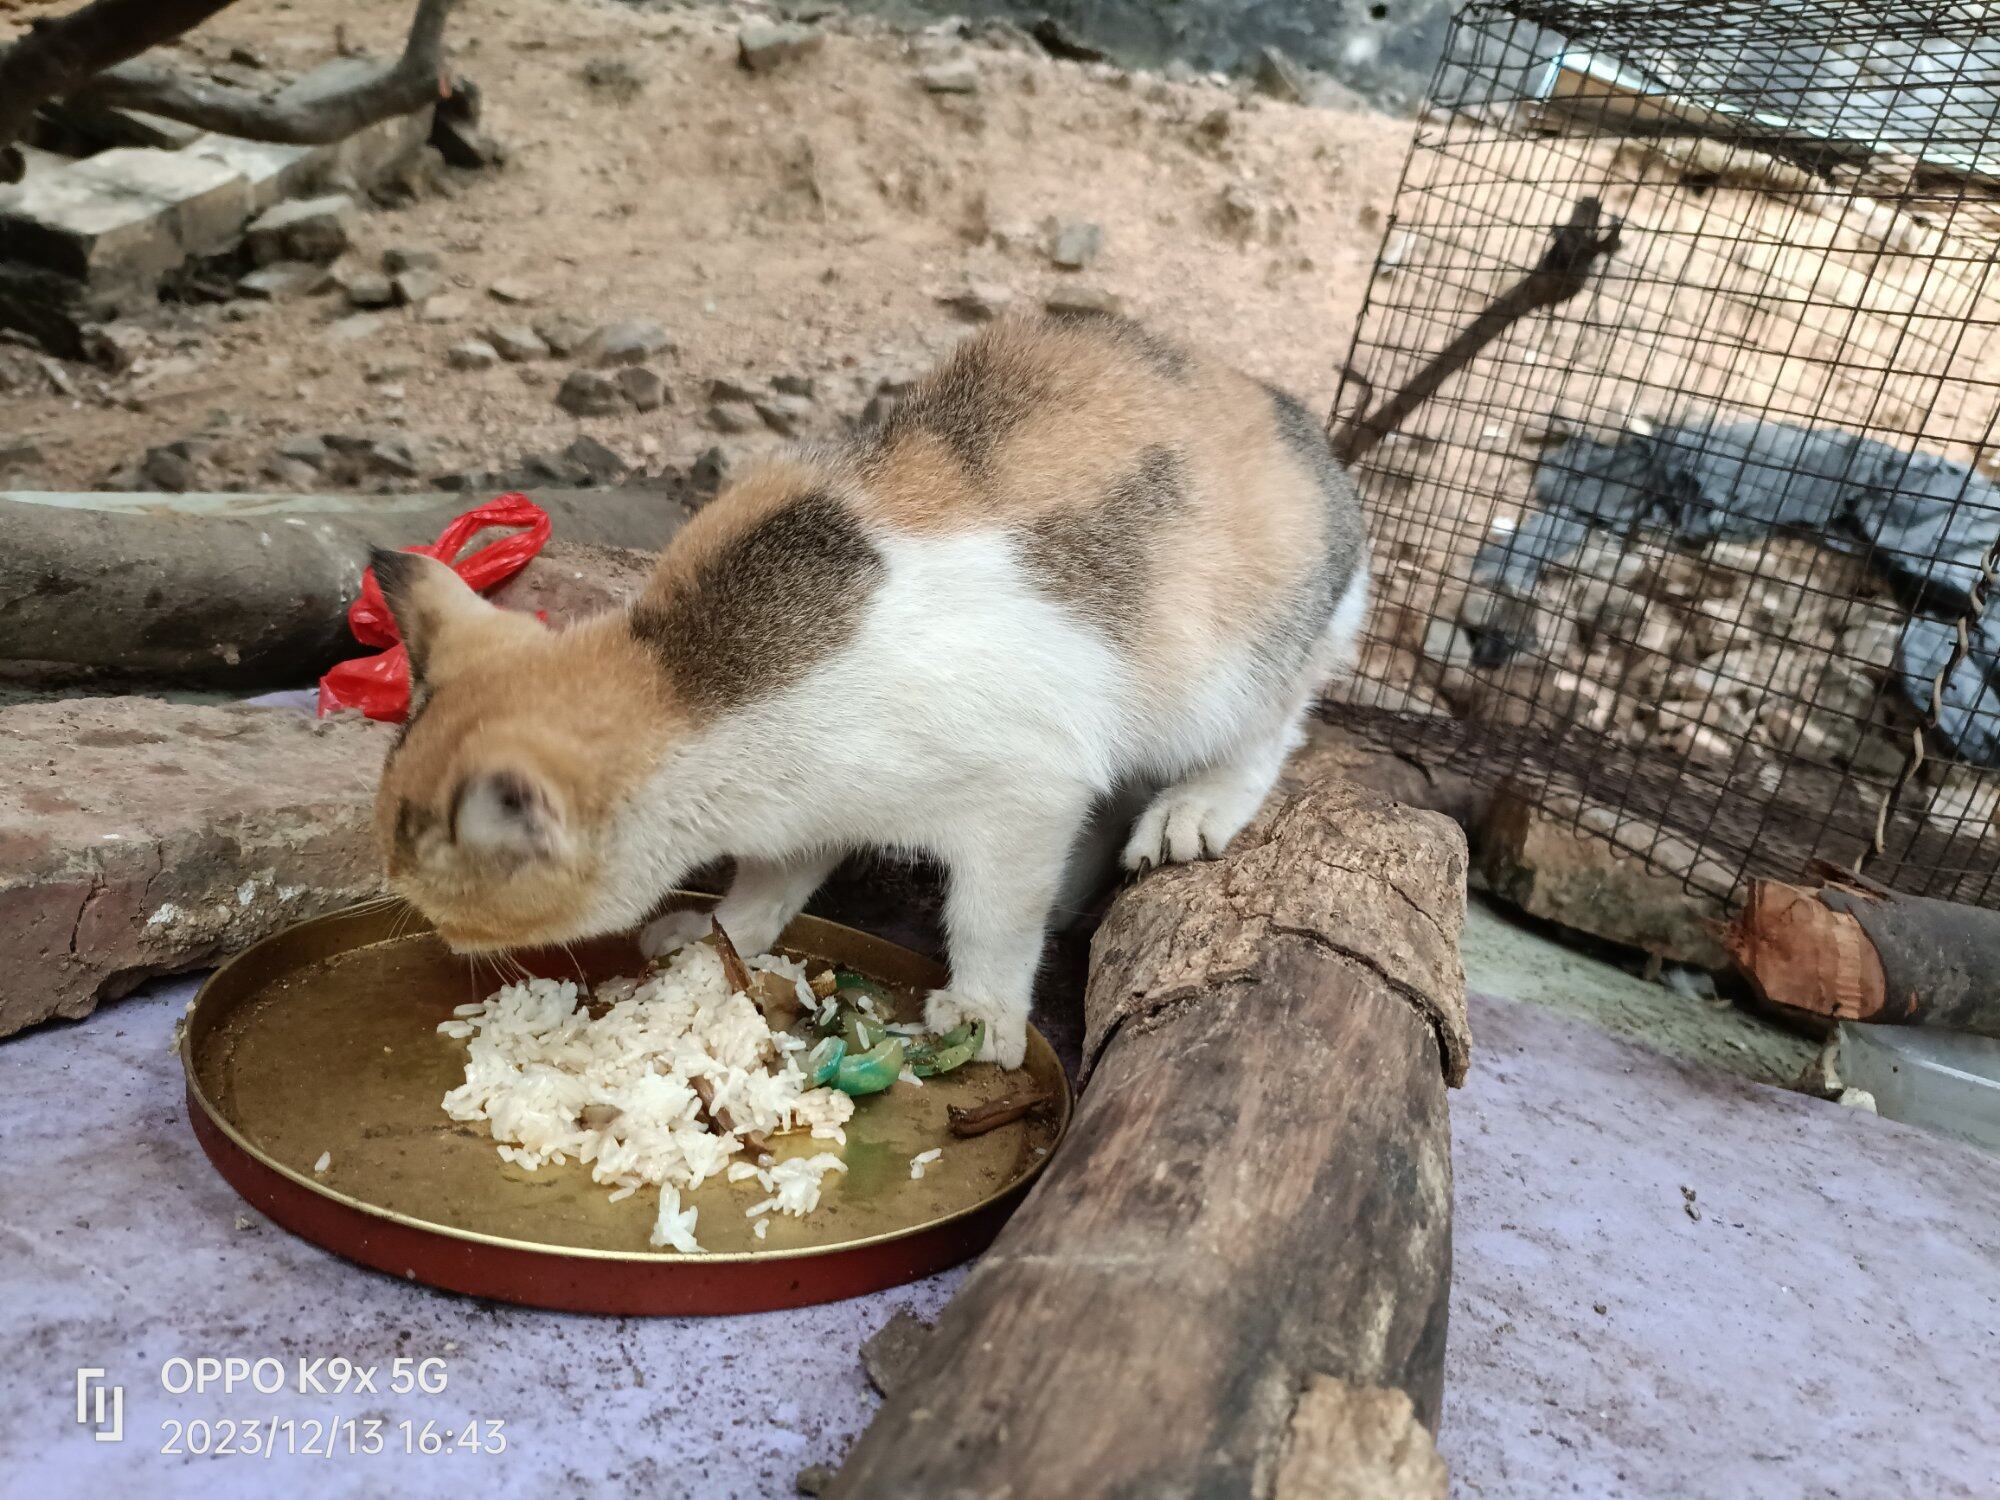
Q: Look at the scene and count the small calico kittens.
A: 1